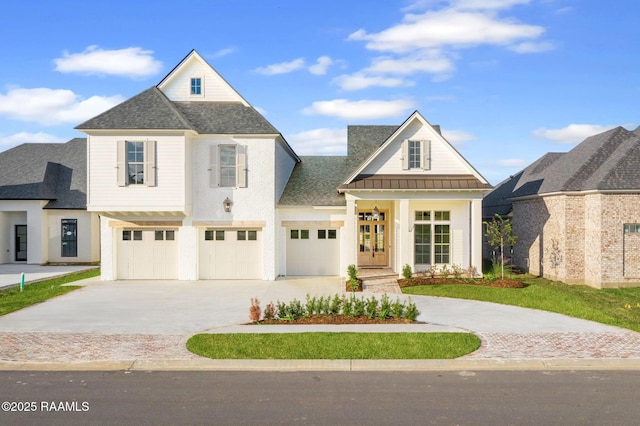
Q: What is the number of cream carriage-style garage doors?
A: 3